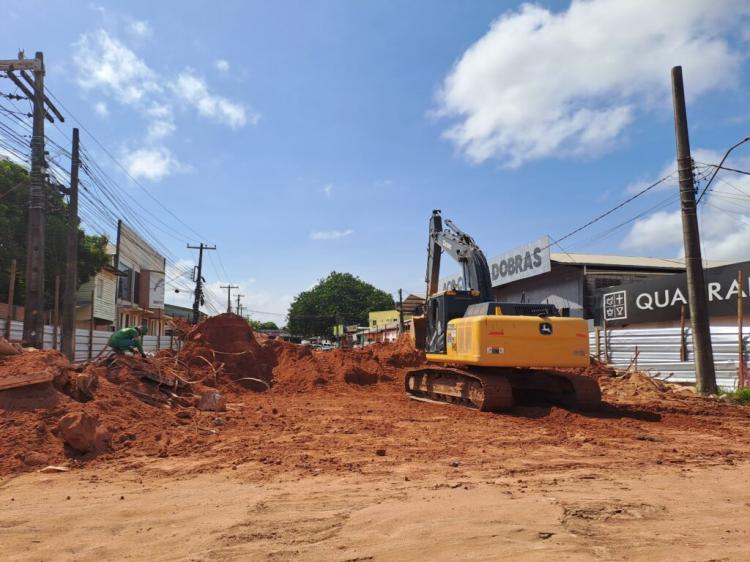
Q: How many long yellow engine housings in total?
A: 1